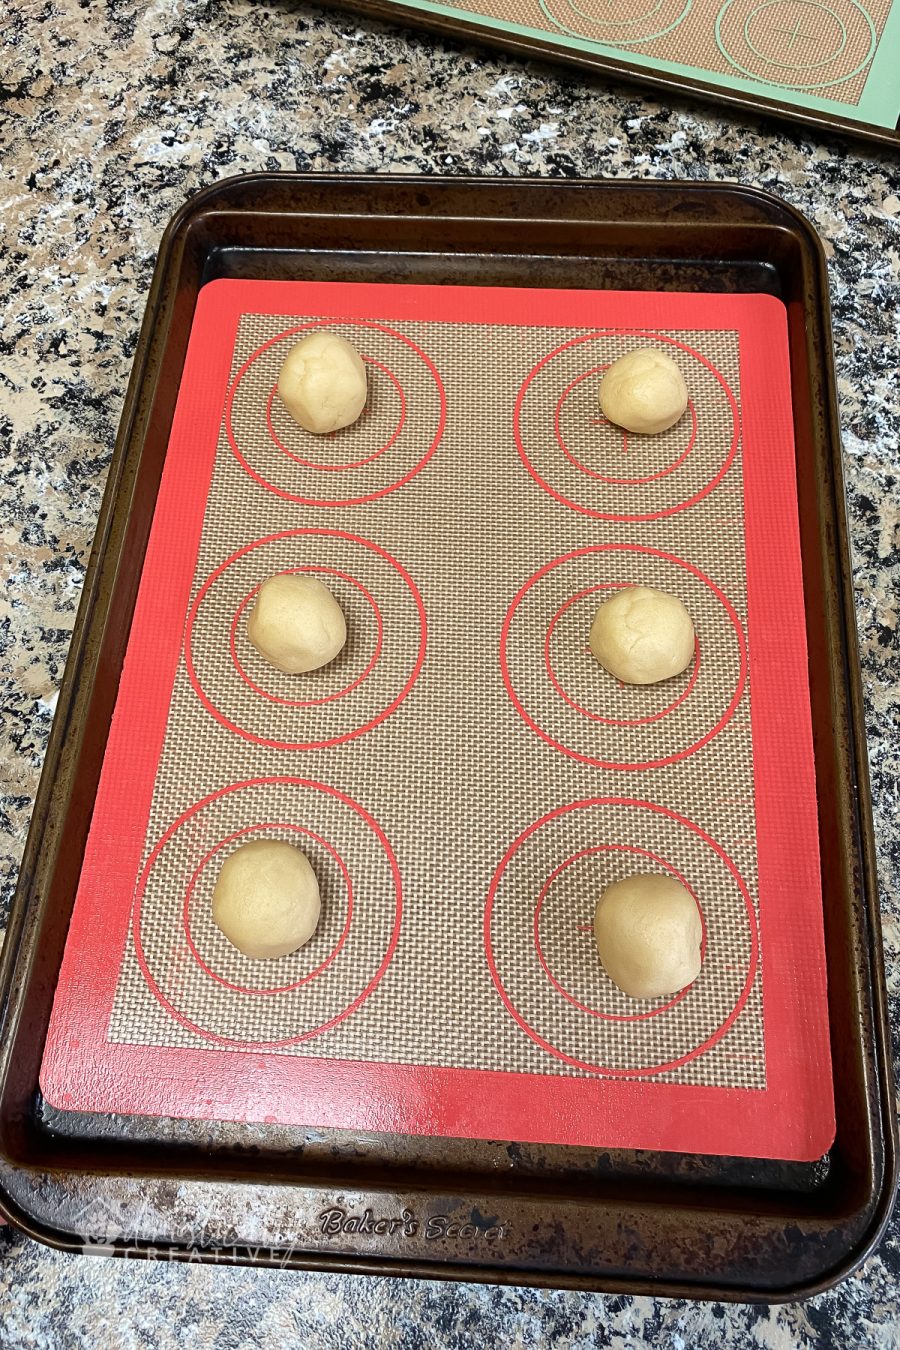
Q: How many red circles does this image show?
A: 12